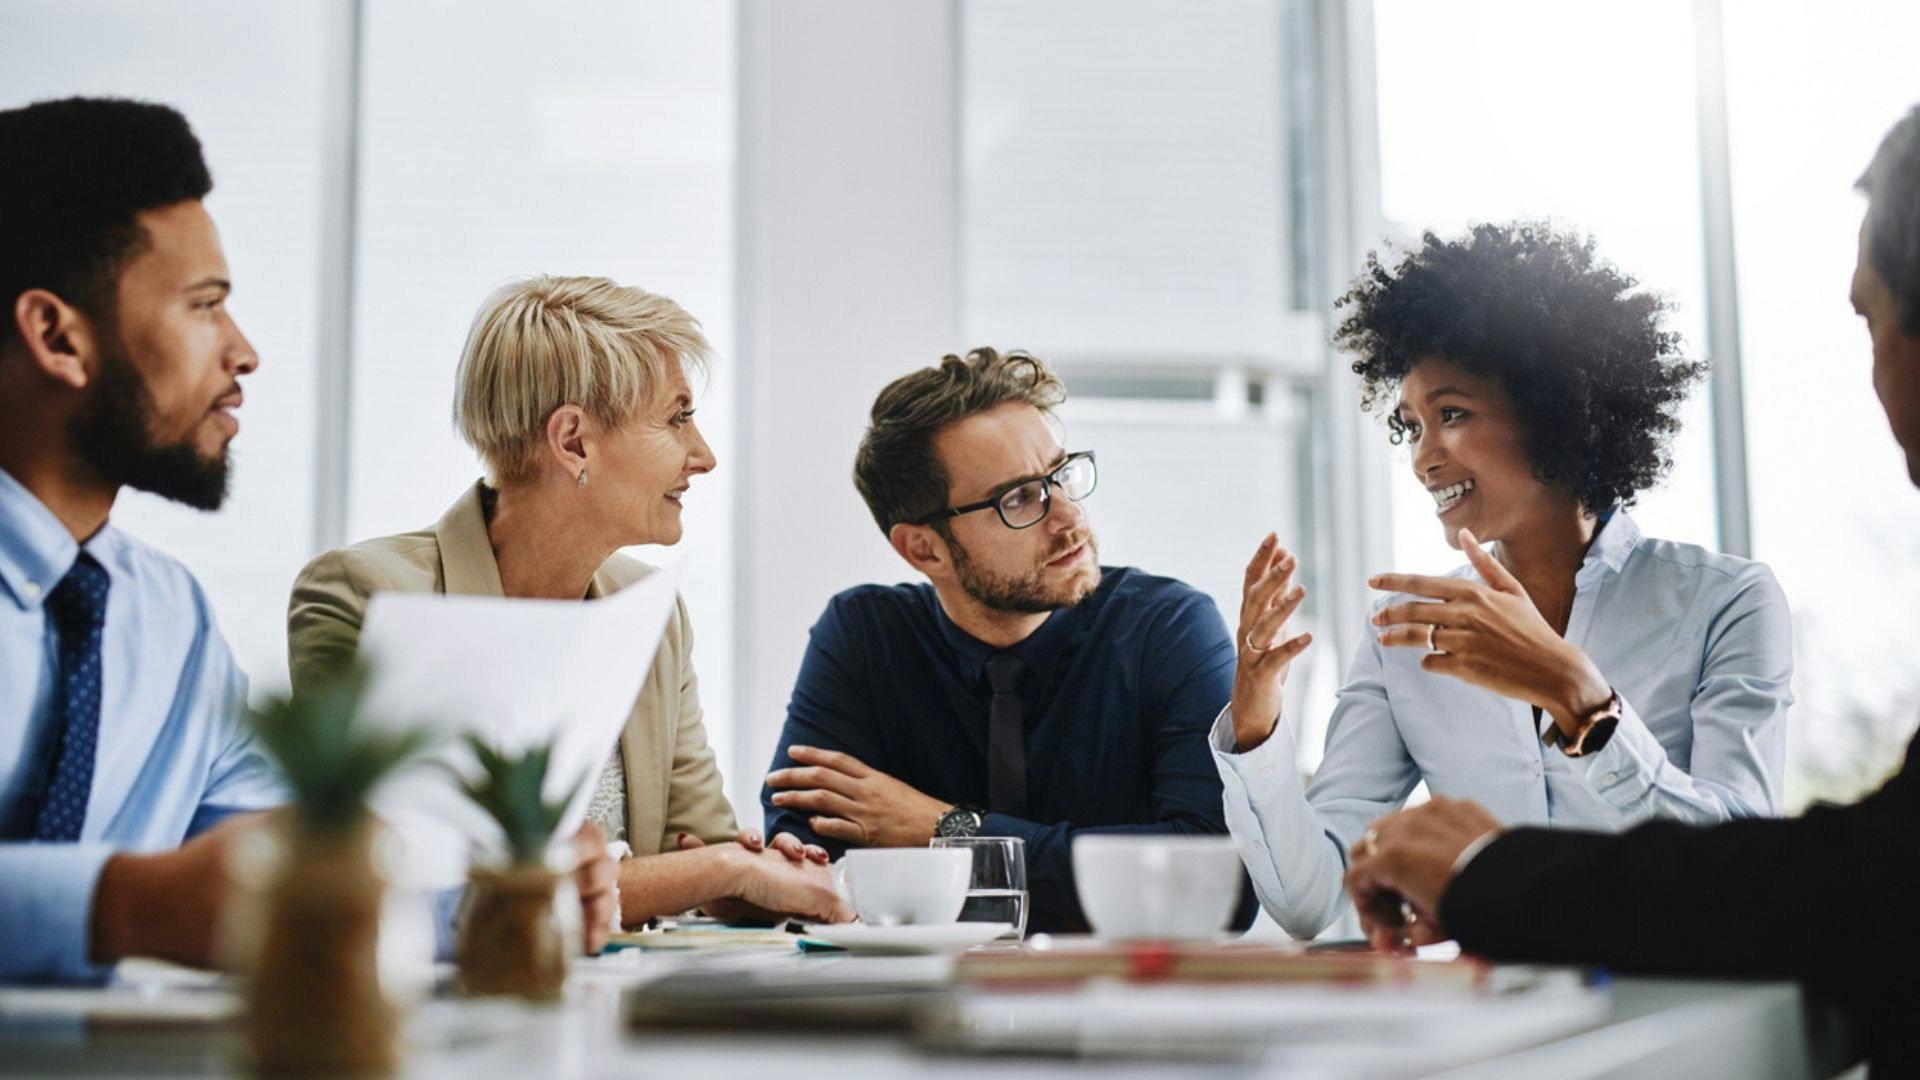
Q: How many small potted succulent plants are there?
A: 2